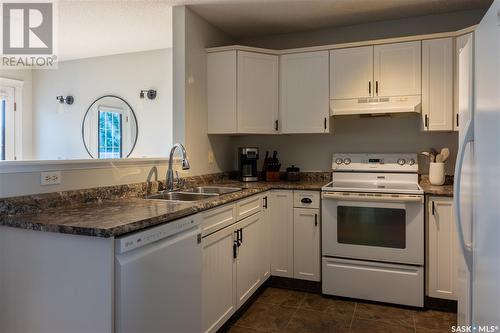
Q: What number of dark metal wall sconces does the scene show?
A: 2